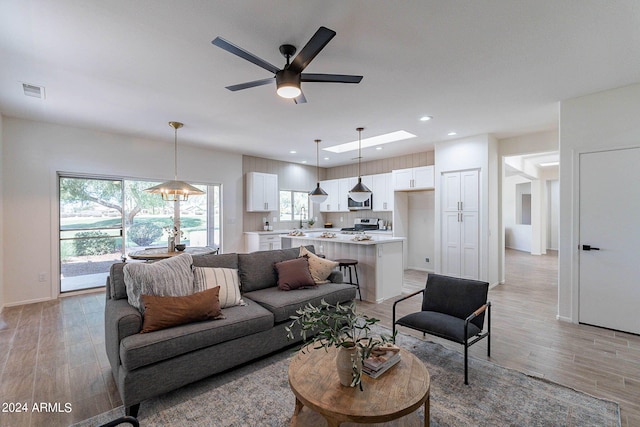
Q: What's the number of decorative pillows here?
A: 5